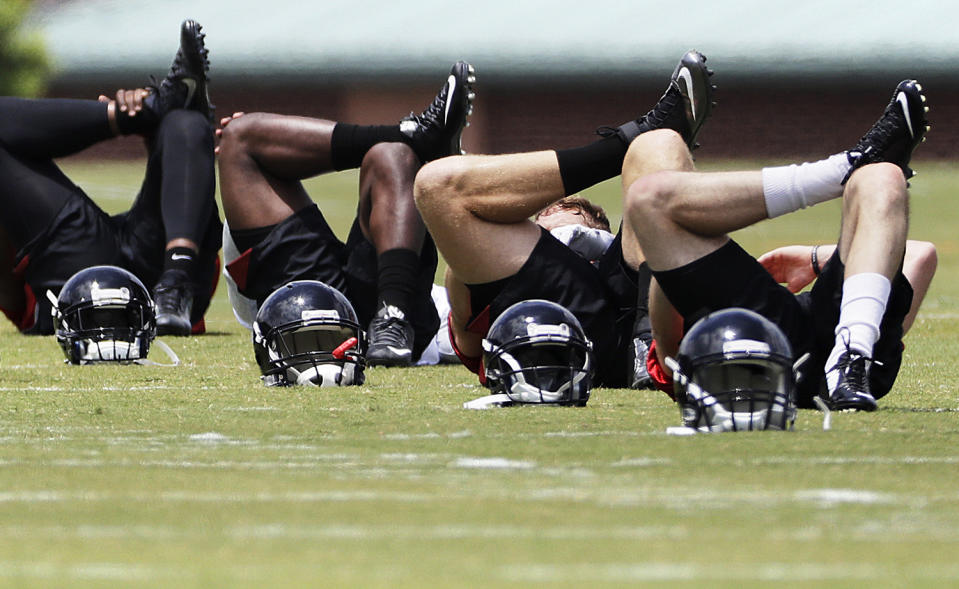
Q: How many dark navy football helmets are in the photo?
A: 4